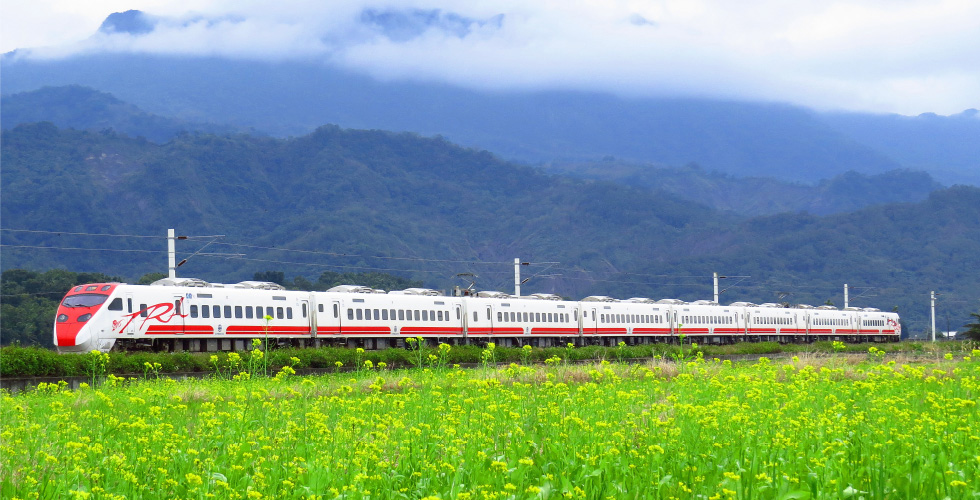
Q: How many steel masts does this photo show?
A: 5